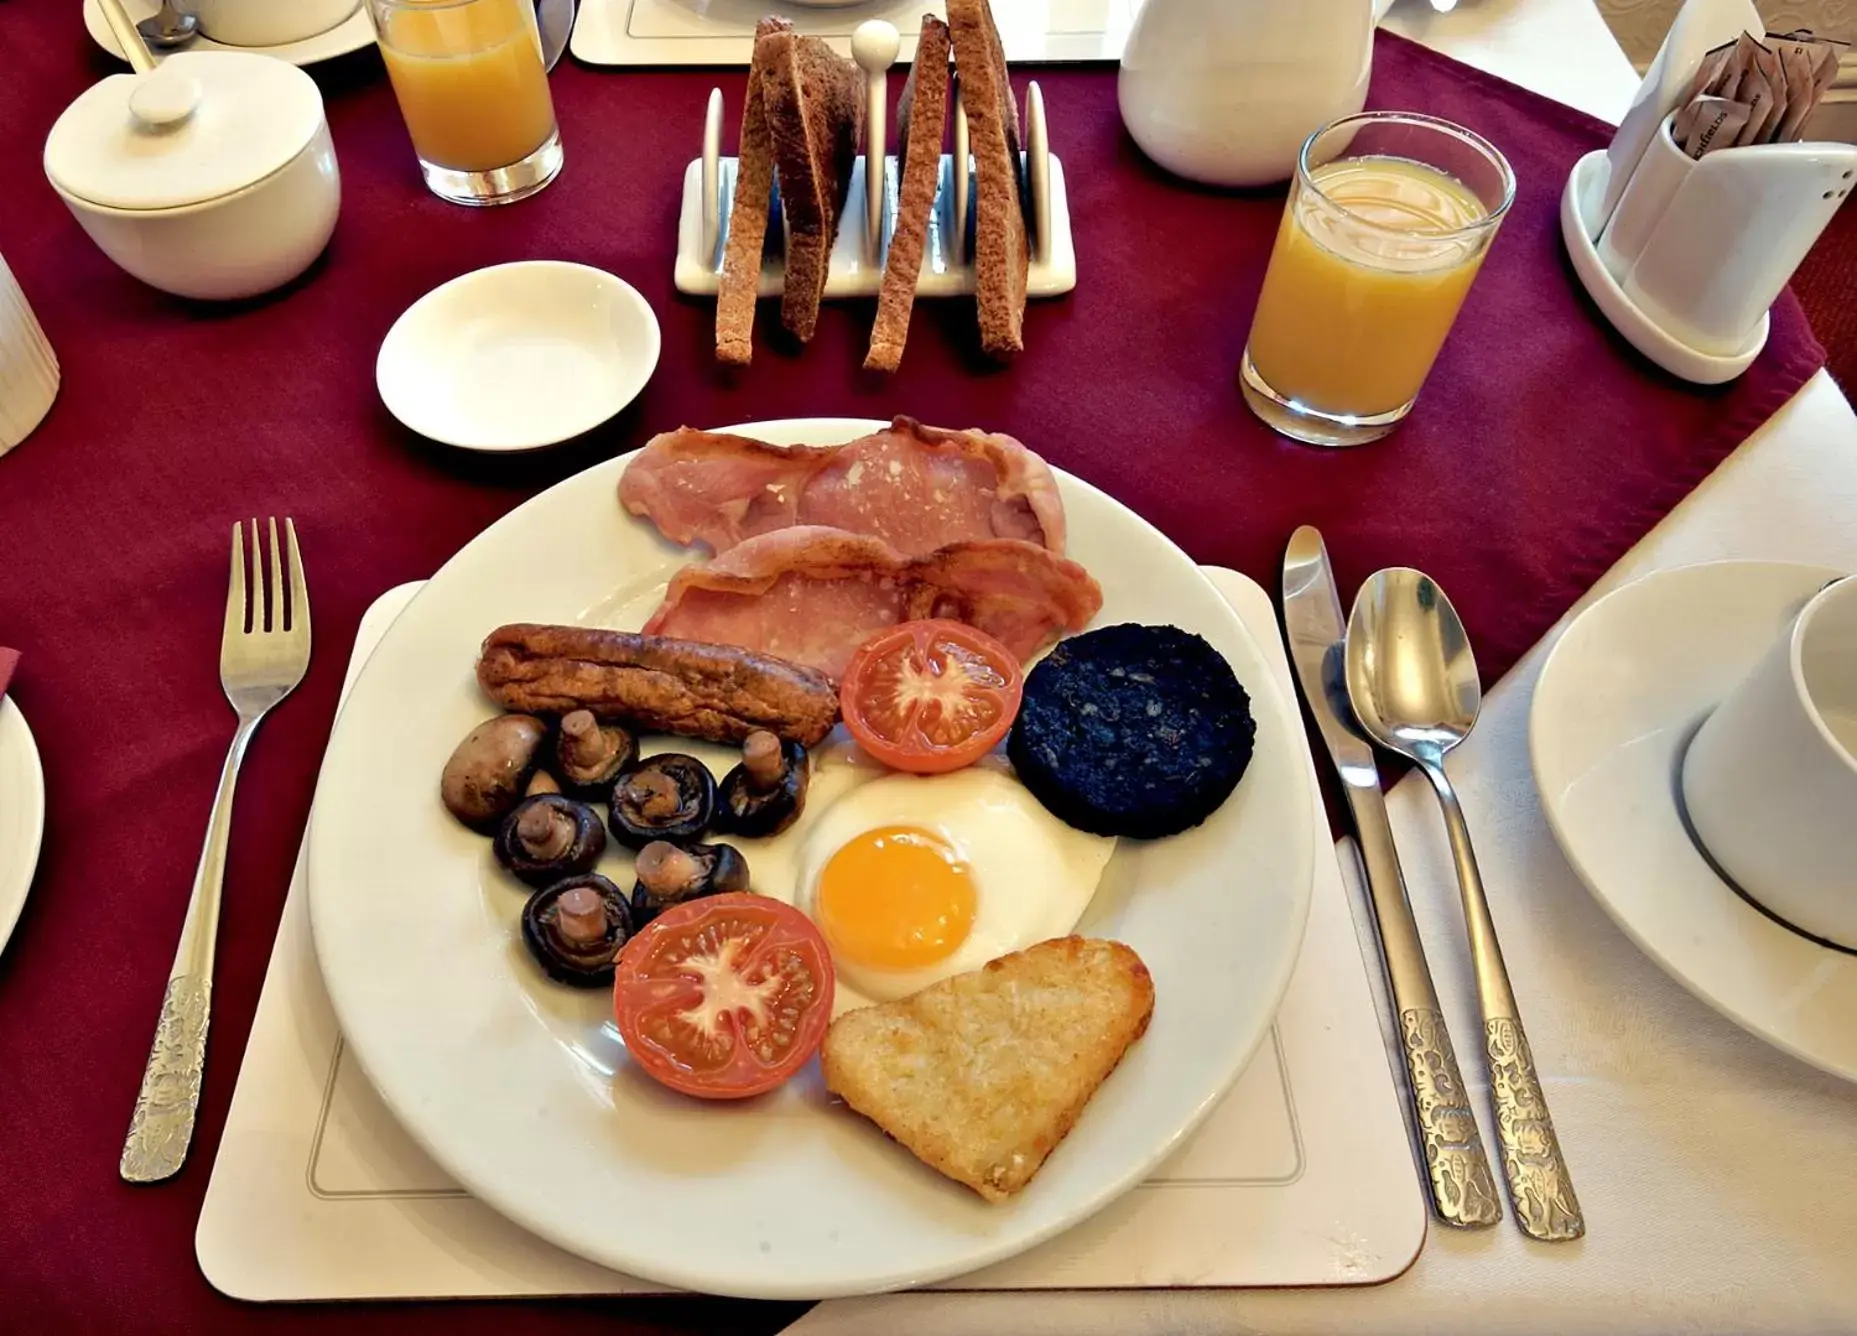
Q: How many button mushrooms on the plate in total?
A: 7